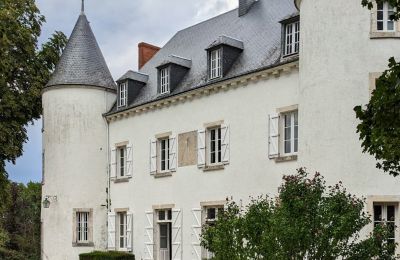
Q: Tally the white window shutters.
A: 12